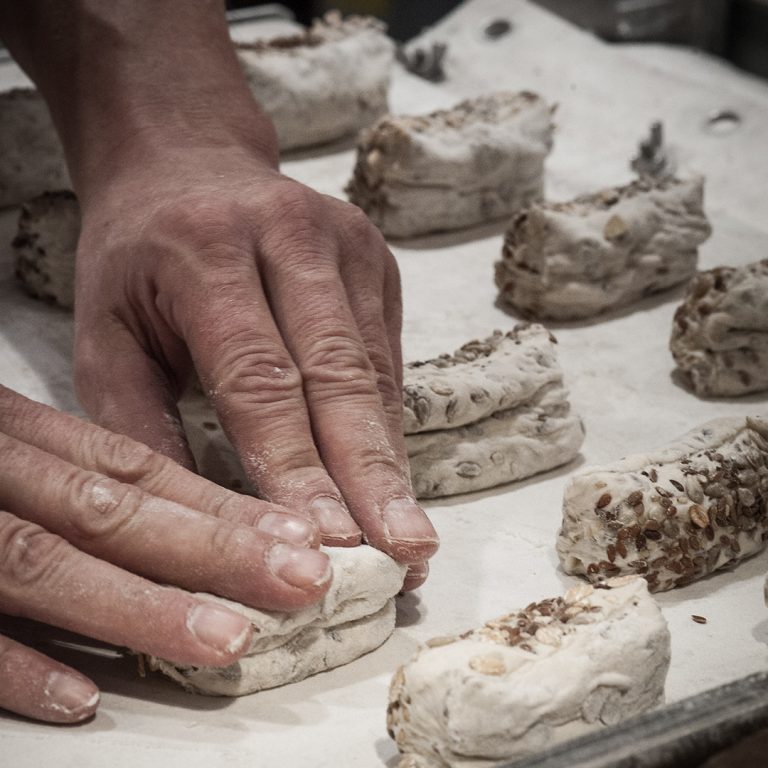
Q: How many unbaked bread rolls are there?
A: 10